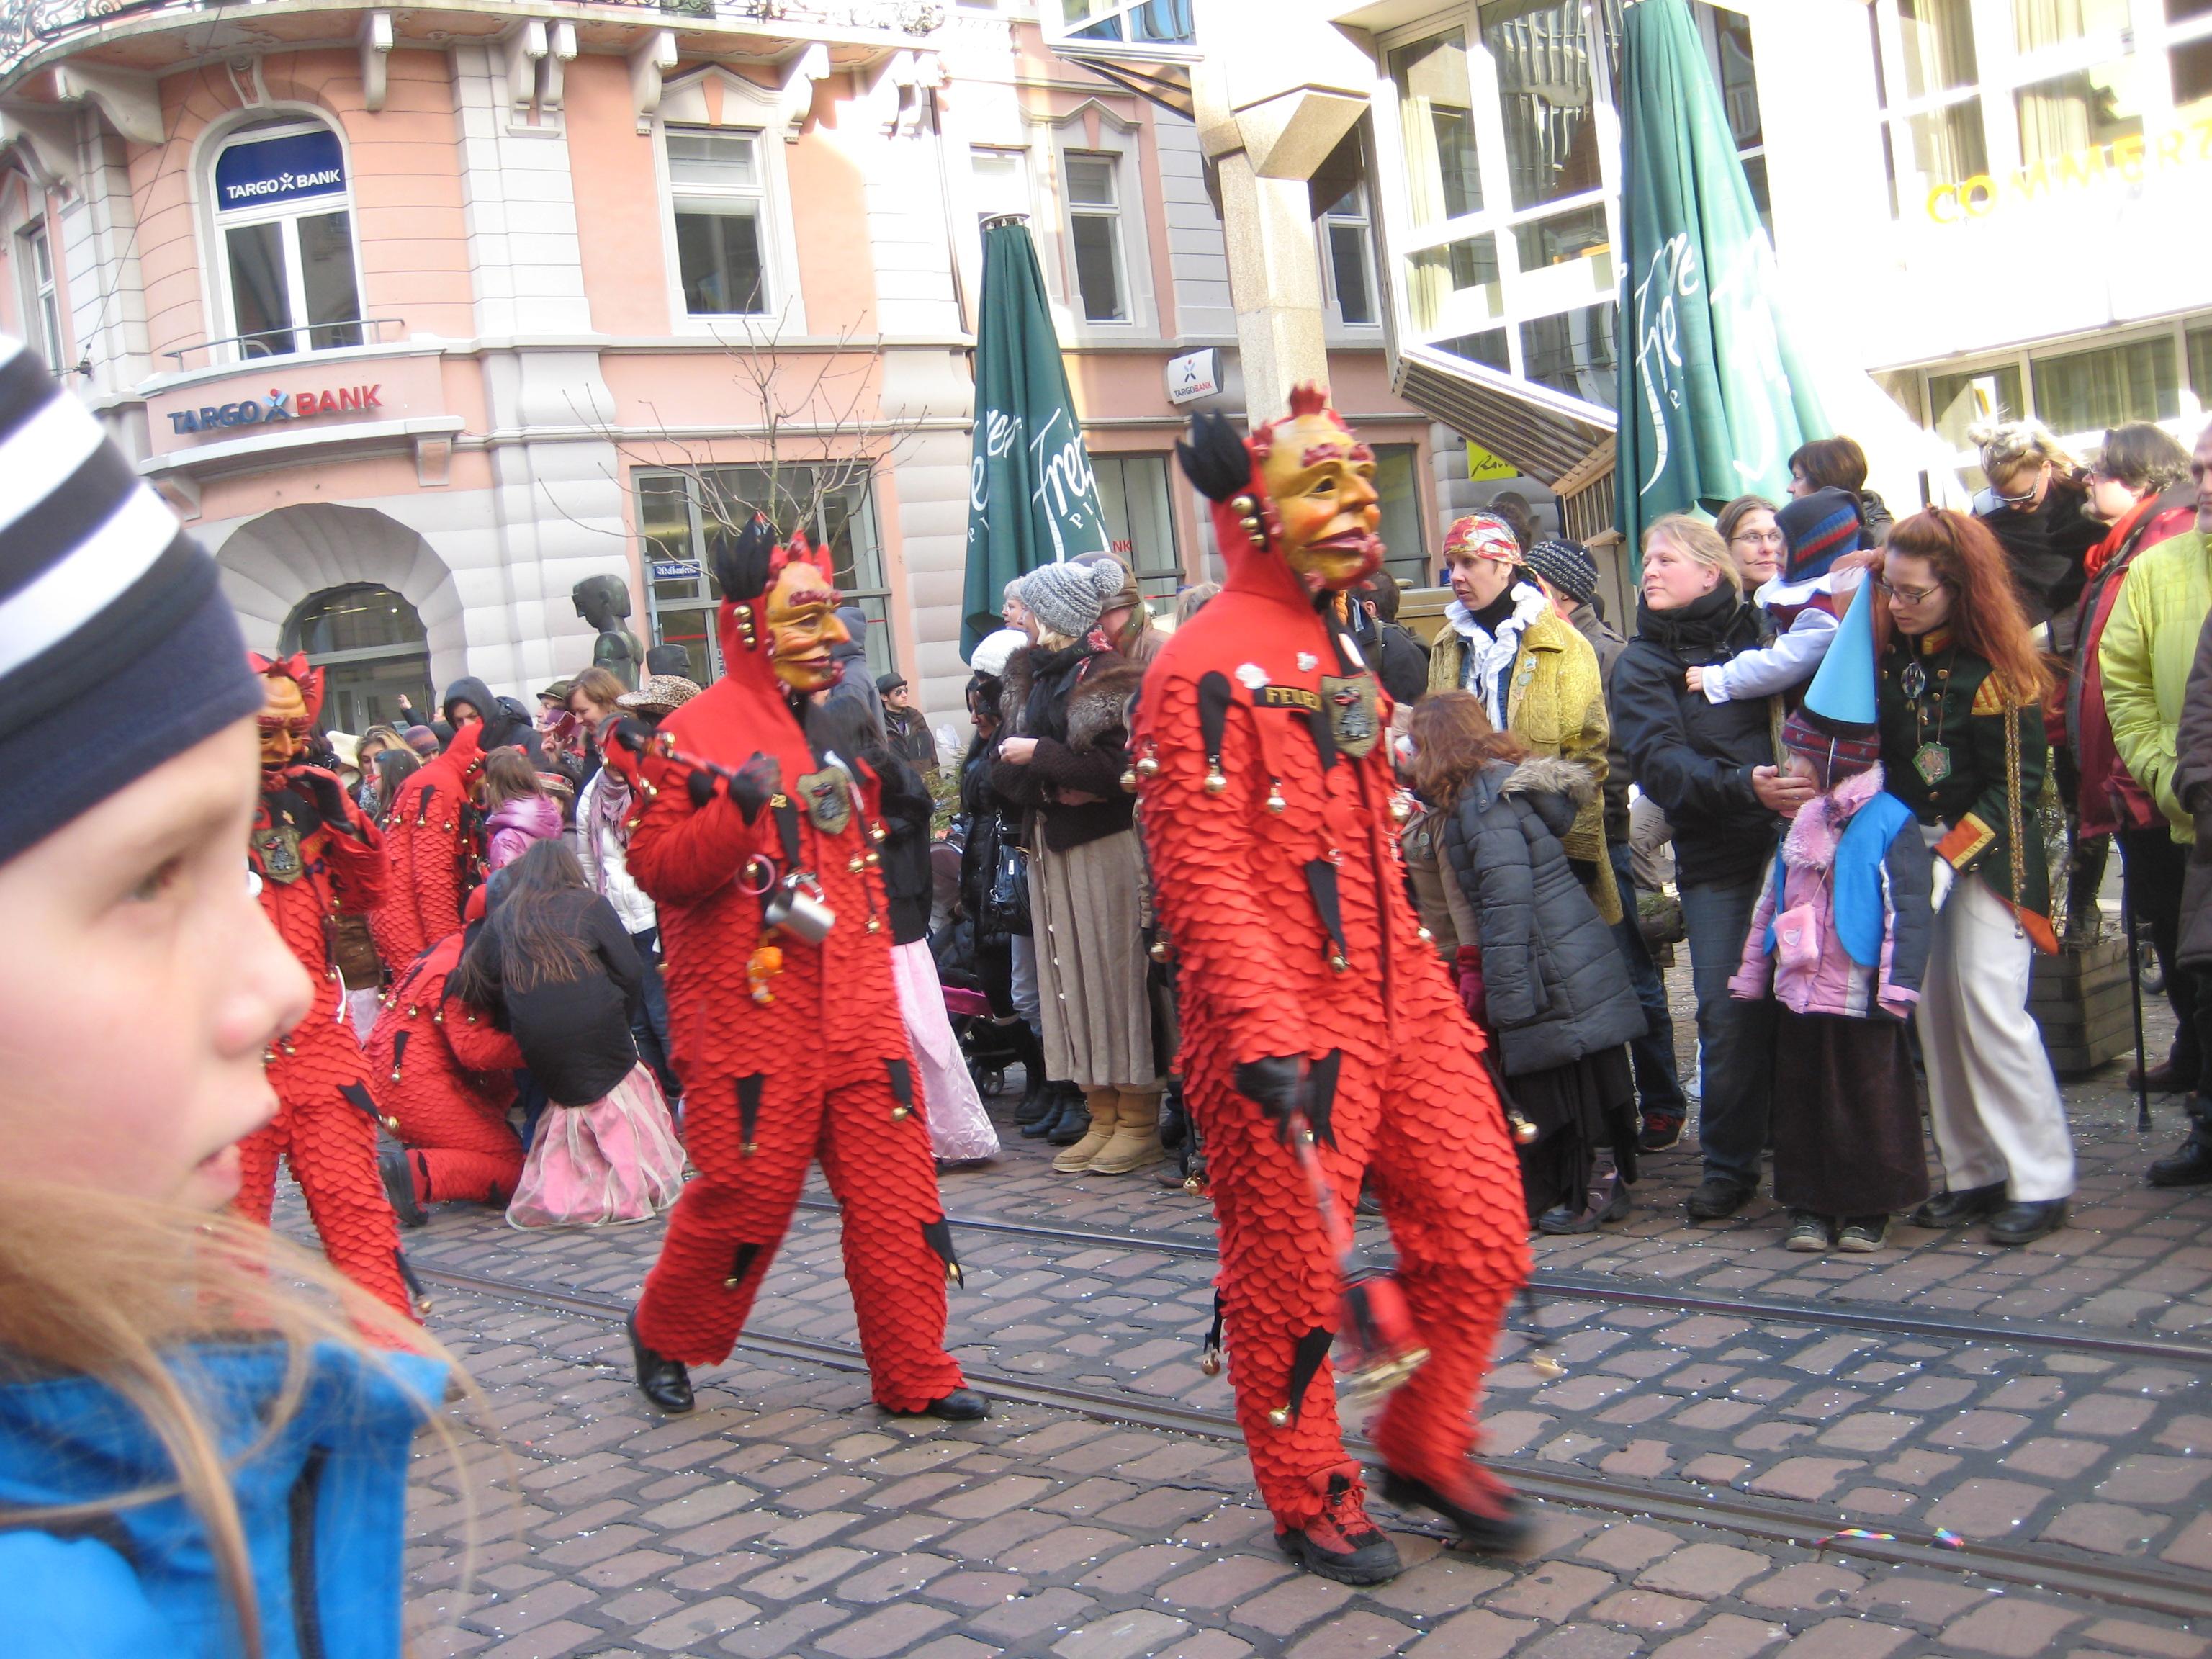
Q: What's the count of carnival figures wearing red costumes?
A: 5